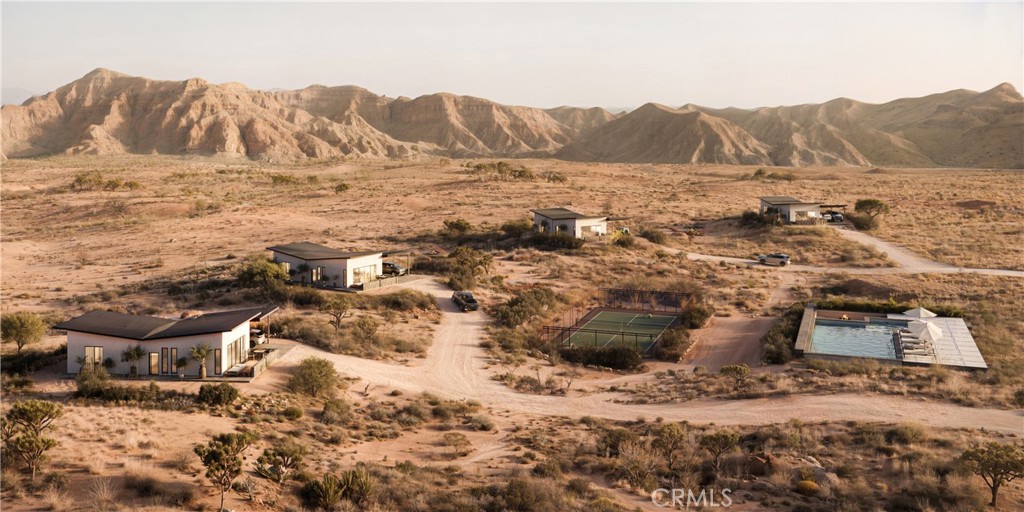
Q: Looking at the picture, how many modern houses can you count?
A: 4